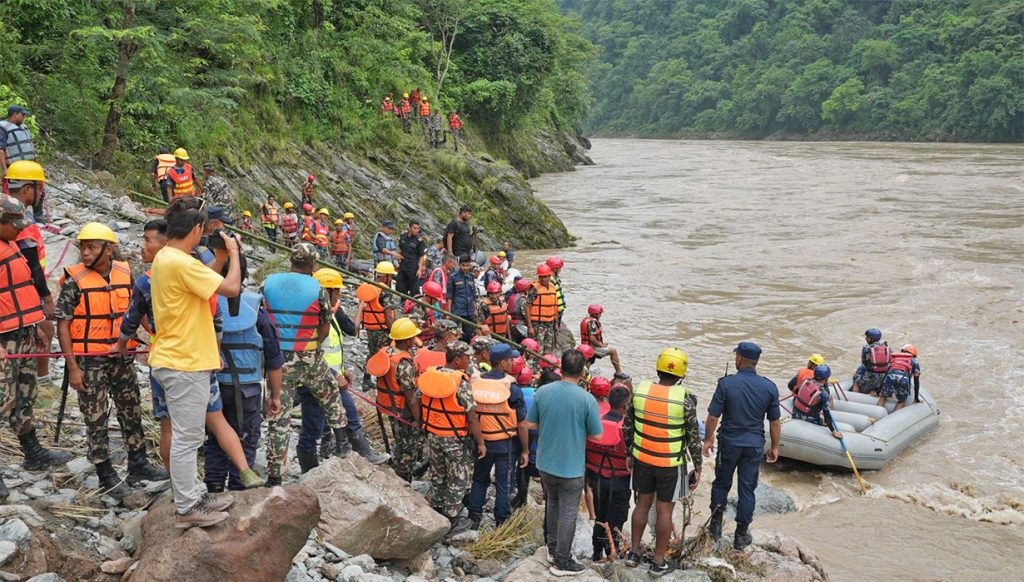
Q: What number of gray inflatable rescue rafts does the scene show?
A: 1